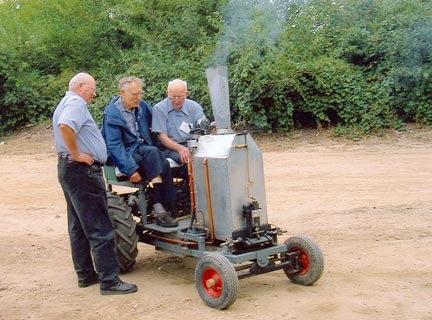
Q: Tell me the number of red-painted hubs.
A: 2